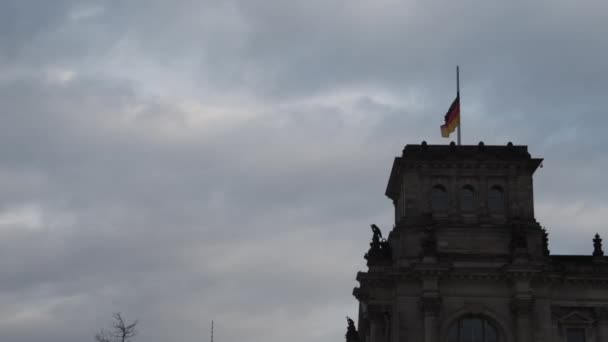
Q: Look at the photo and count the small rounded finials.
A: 4